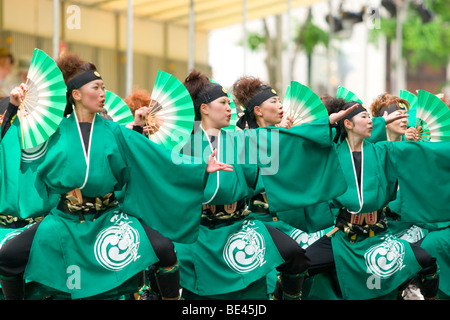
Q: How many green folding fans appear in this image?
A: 8